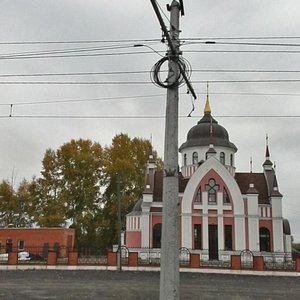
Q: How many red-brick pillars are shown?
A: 9